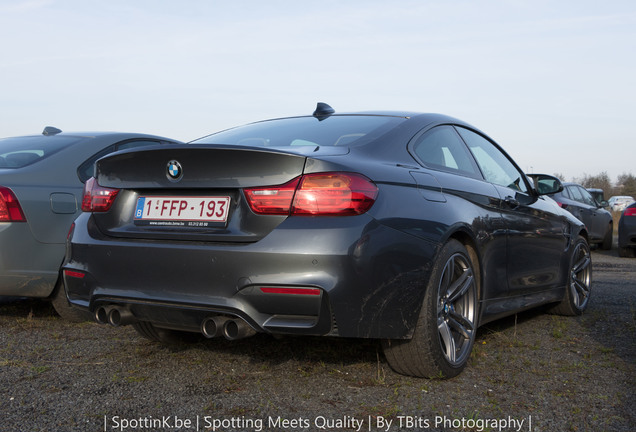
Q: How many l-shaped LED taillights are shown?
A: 2